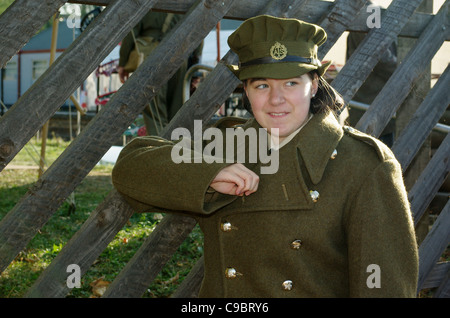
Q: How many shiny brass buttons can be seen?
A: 6